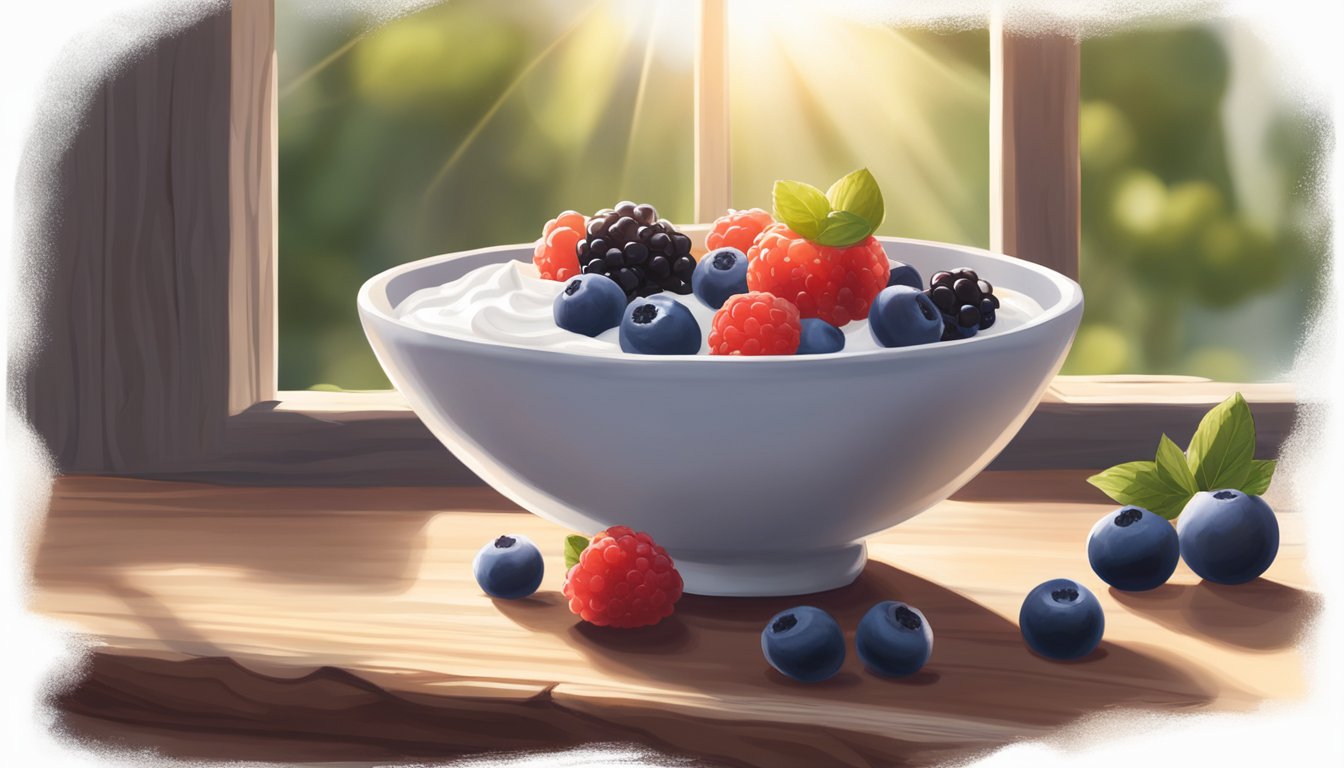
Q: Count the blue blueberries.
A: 12